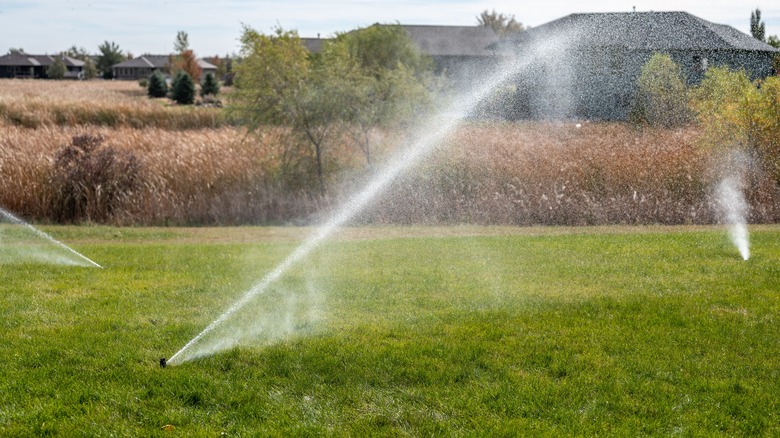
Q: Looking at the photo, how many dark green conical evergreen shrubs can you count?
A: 3